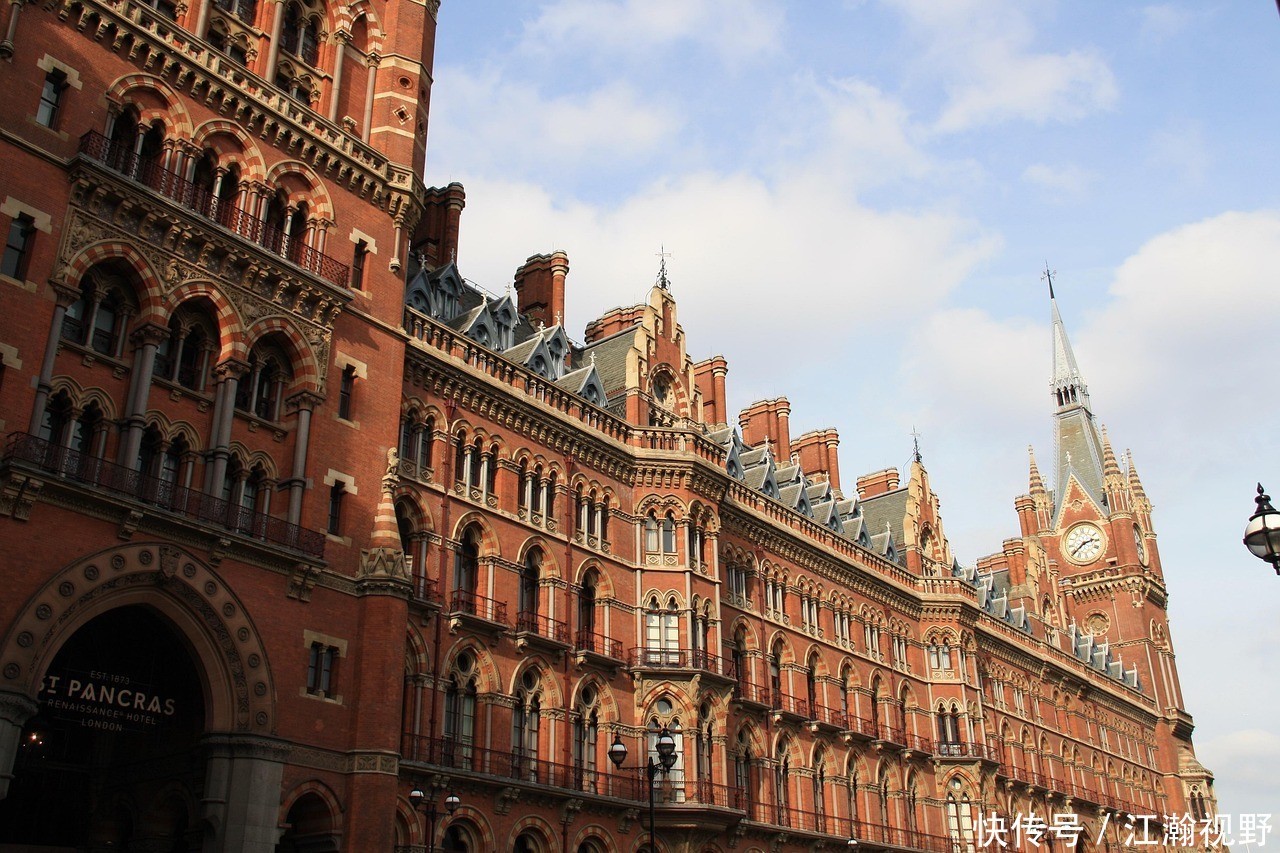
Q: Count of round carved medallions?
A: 14